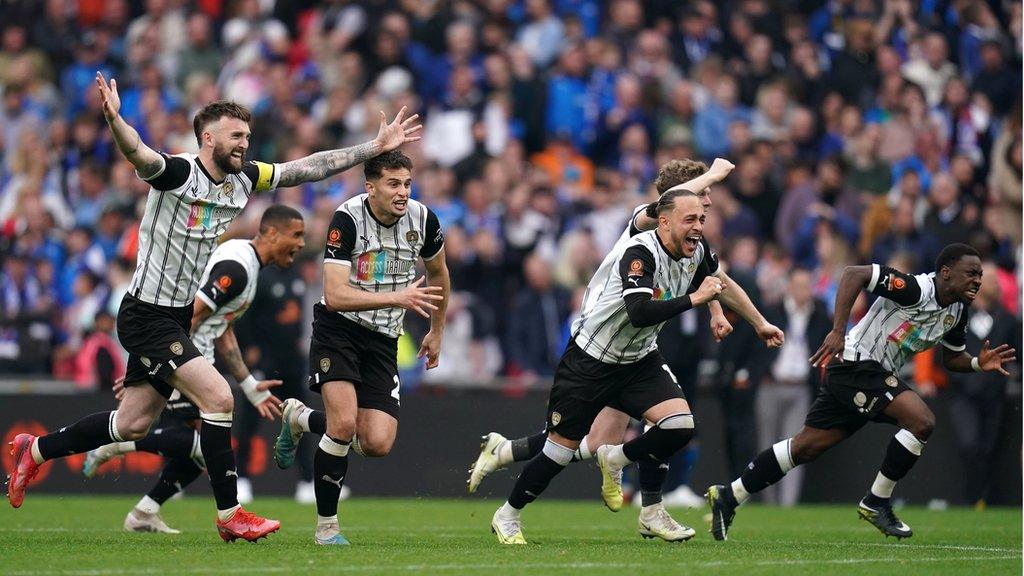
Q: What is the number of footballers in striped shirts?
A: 6